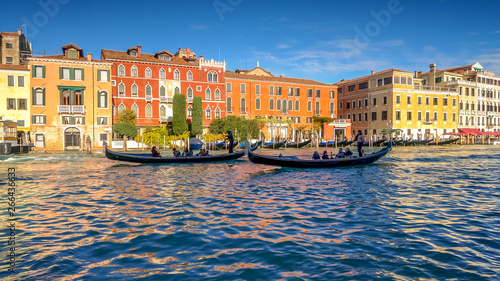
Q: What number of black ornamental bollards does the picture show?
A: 0